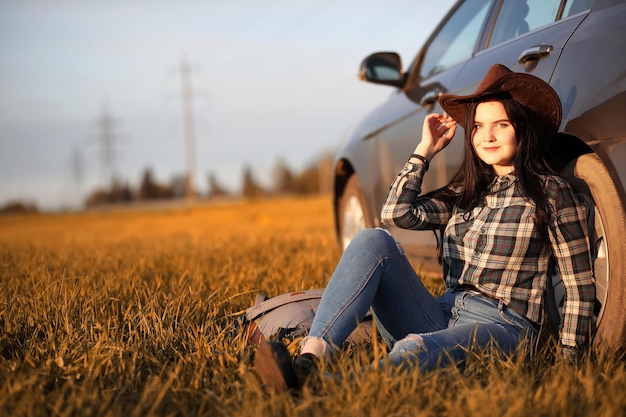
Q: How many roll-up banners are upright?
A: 0